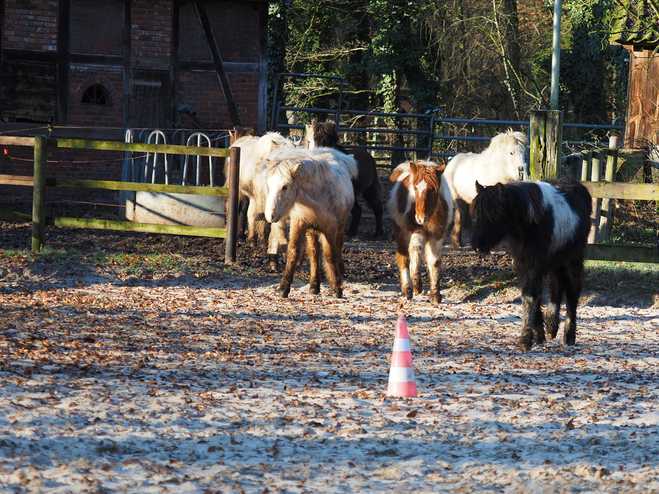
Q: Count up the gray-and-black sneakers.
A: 0